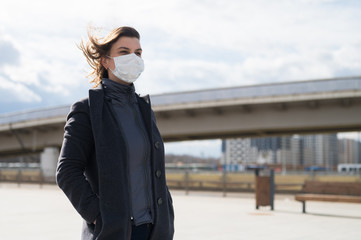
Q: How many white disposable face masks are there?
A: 1